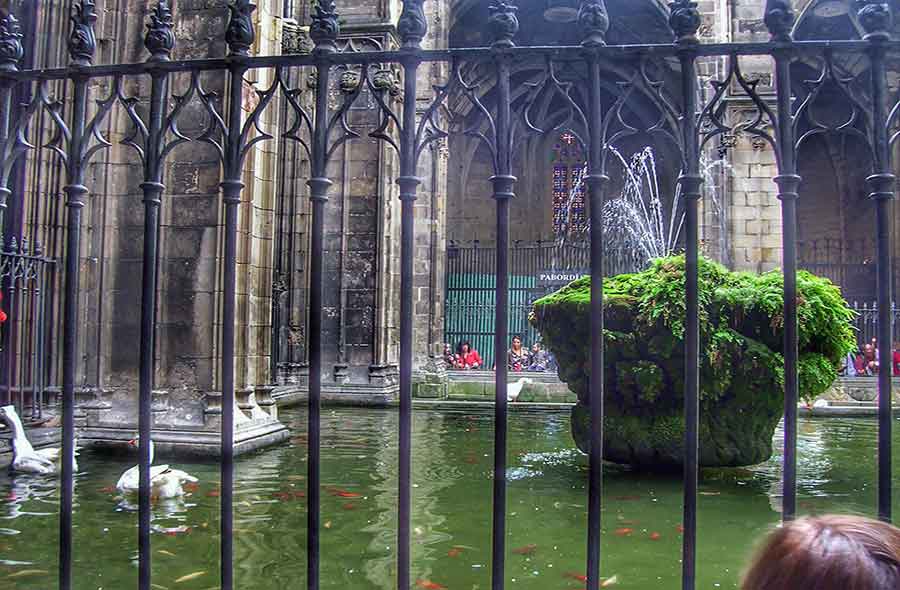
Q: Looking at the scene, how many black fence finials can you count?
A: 11